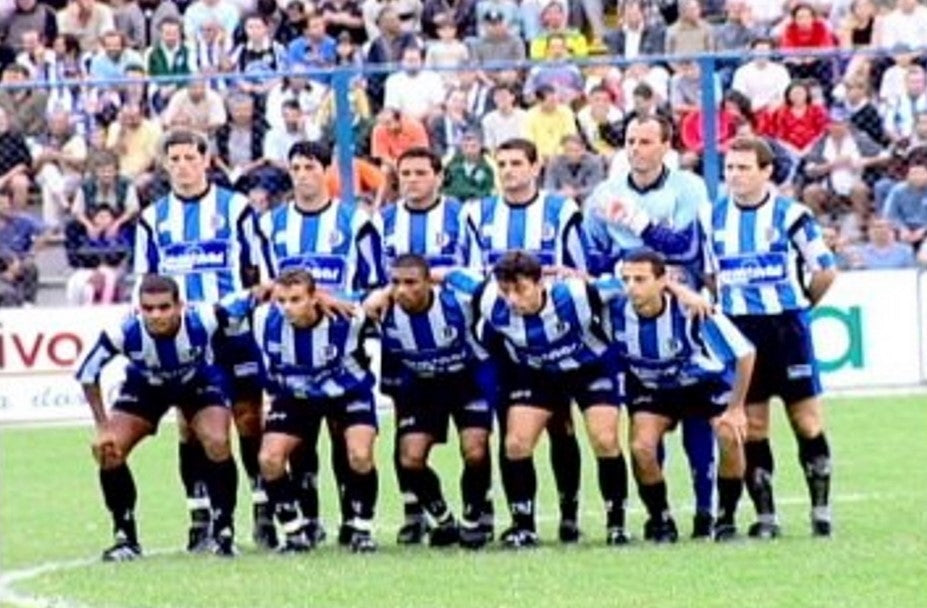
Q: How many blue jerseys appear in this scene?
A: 11